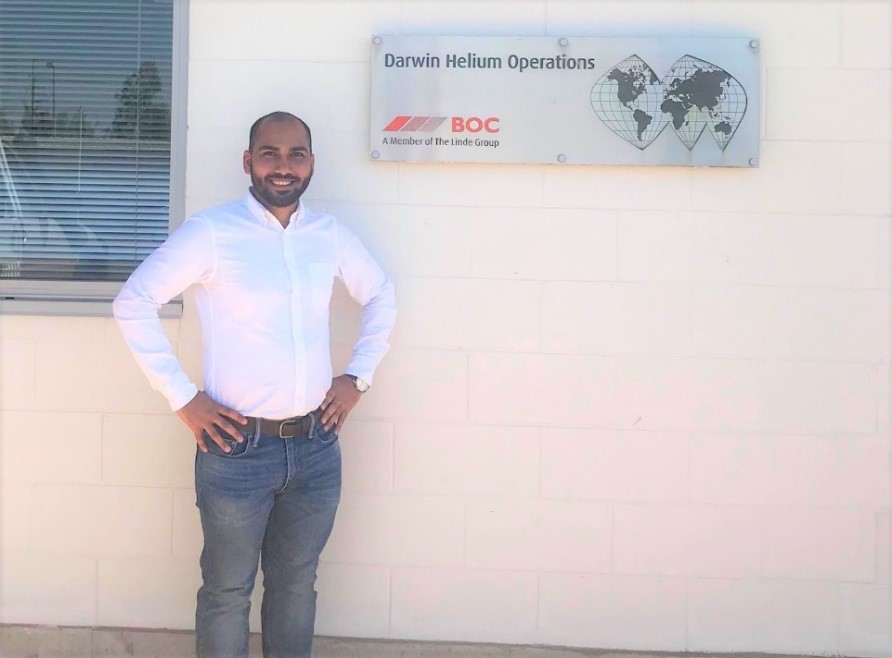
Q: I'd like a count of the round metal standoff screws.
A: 6